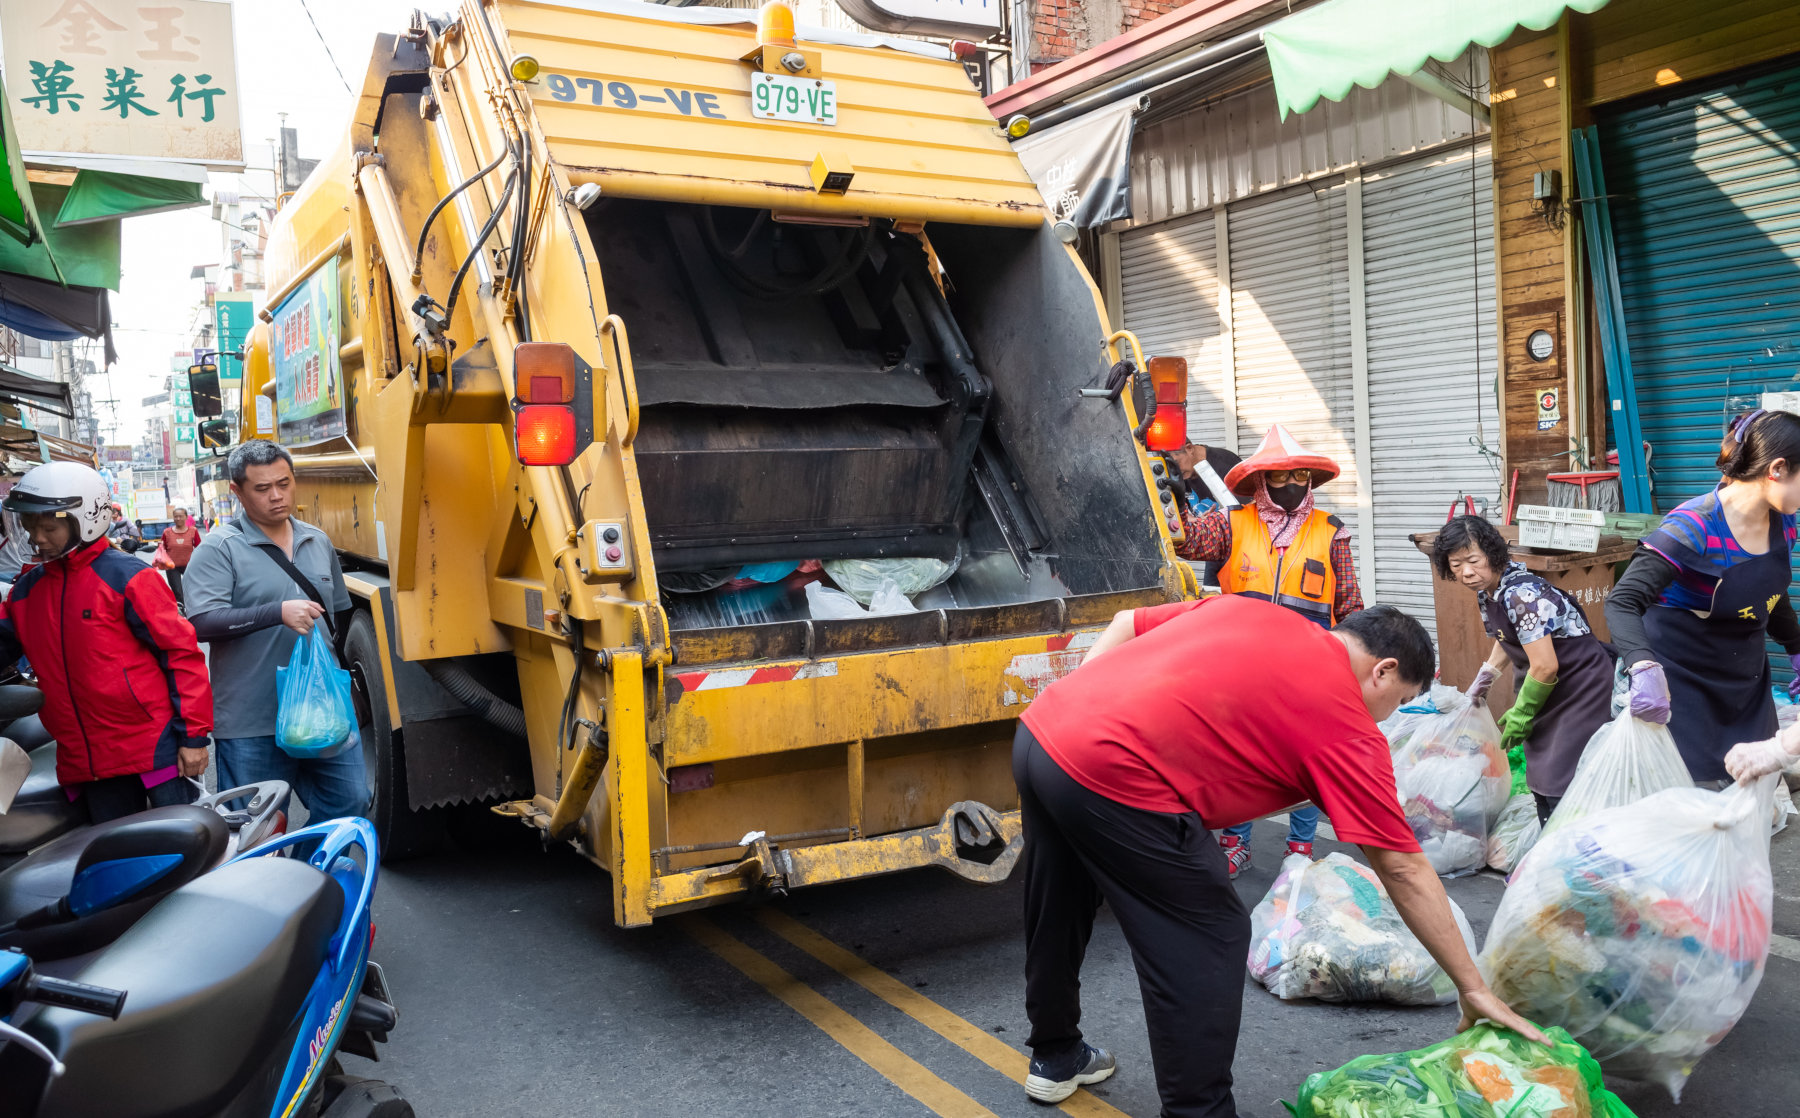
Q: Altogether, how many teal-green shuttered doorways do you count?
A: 1